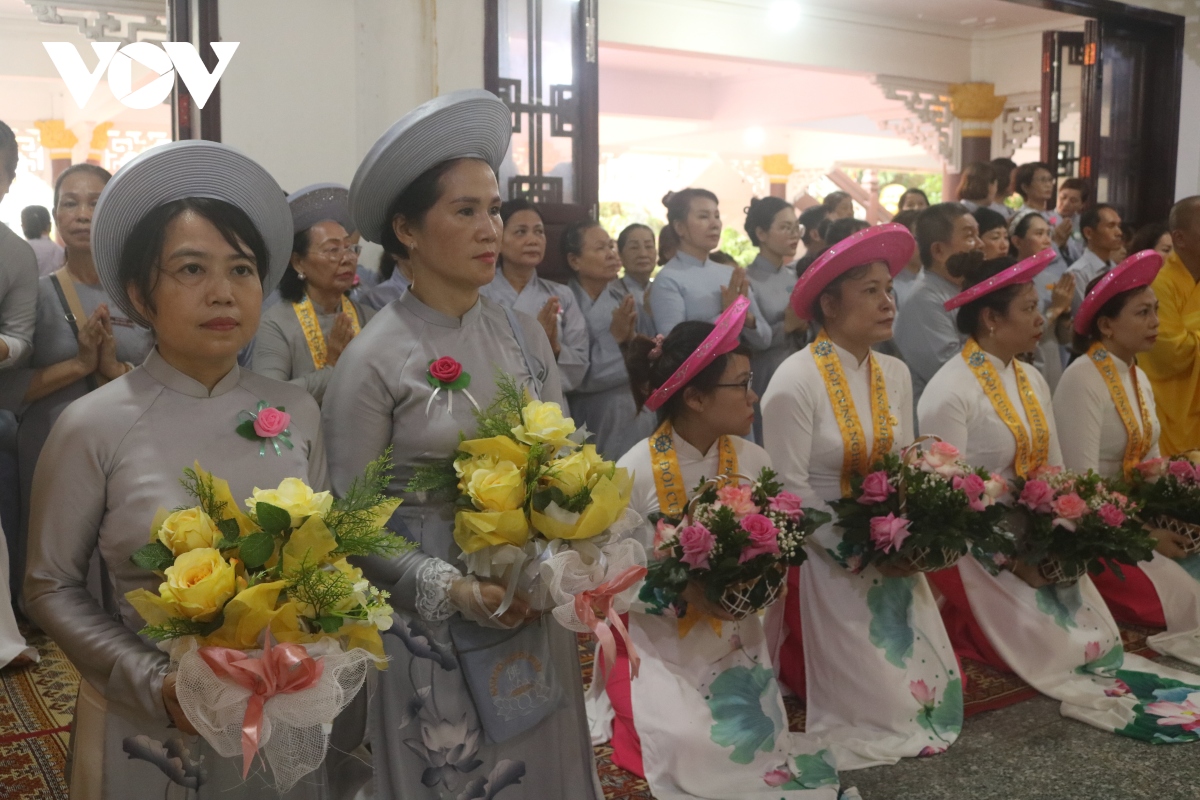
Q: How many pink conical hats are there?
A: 4